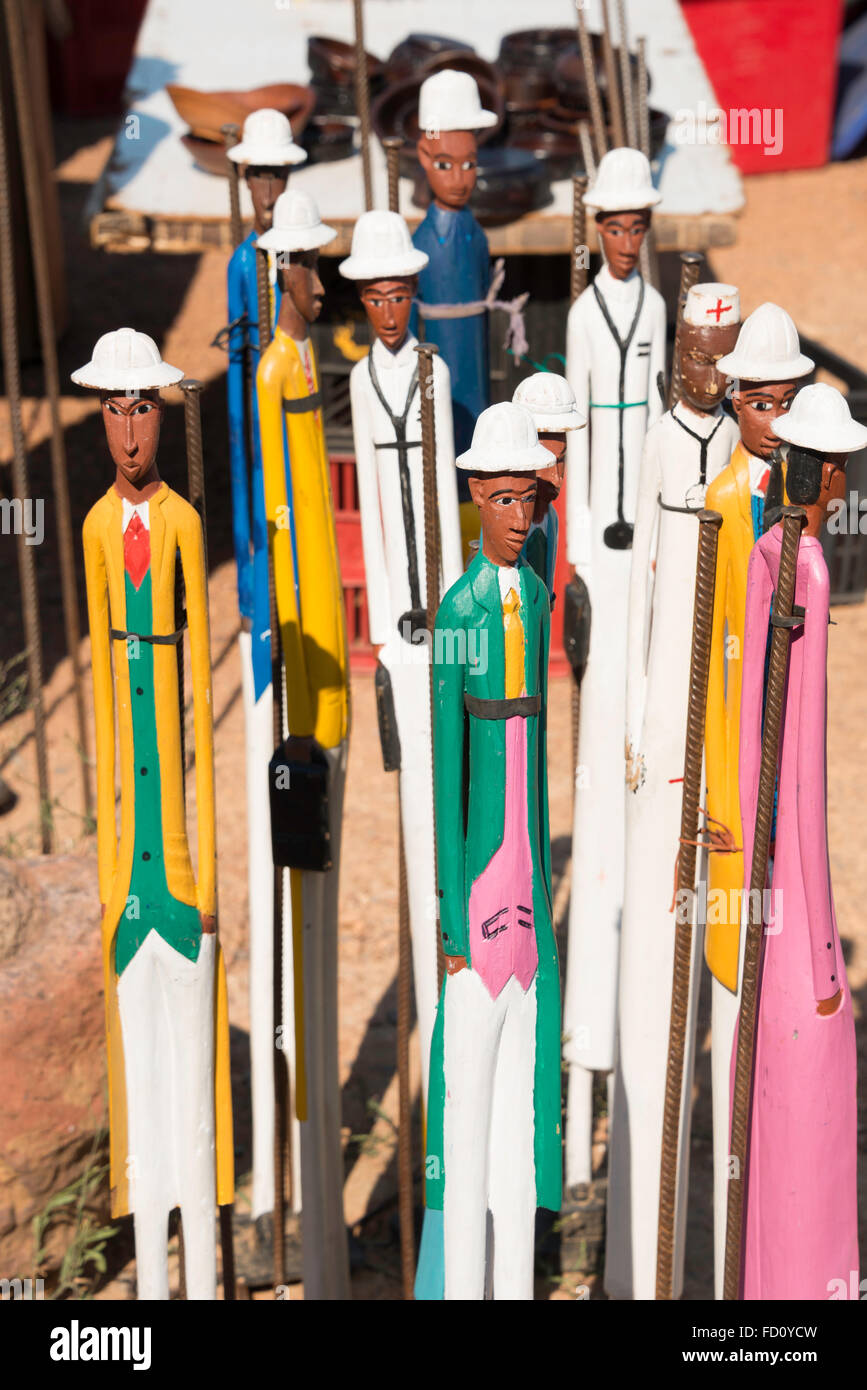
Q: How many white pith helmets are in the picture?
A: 10